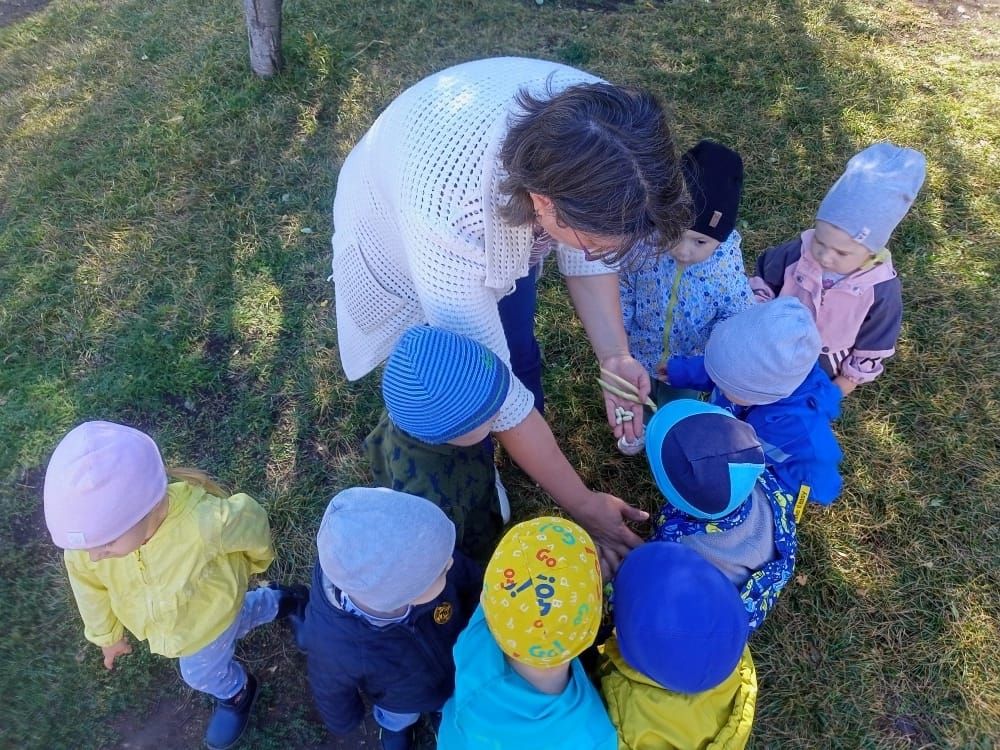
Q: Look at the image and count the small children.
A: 9